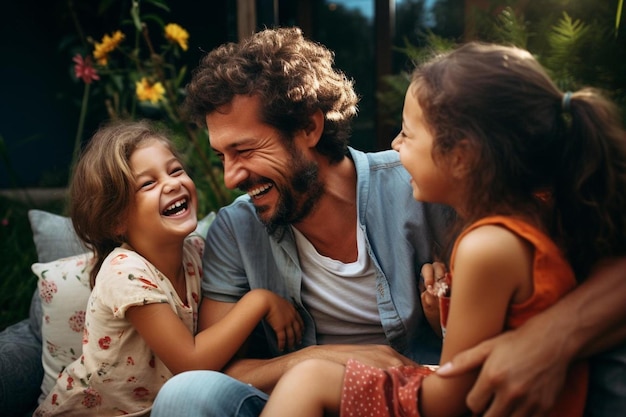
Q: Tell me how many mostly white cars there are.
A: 0